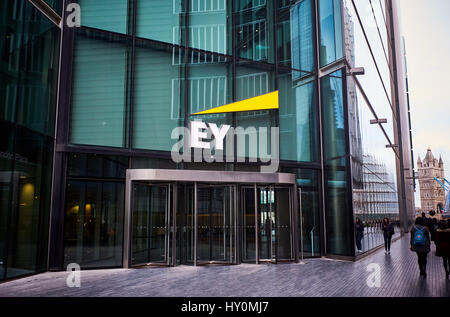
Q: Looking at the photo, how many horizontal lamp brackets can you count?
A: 3